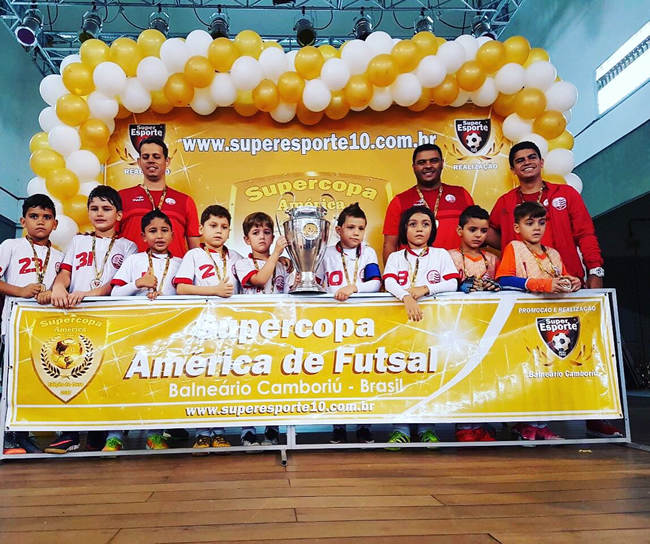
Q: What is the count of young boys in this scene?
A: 9